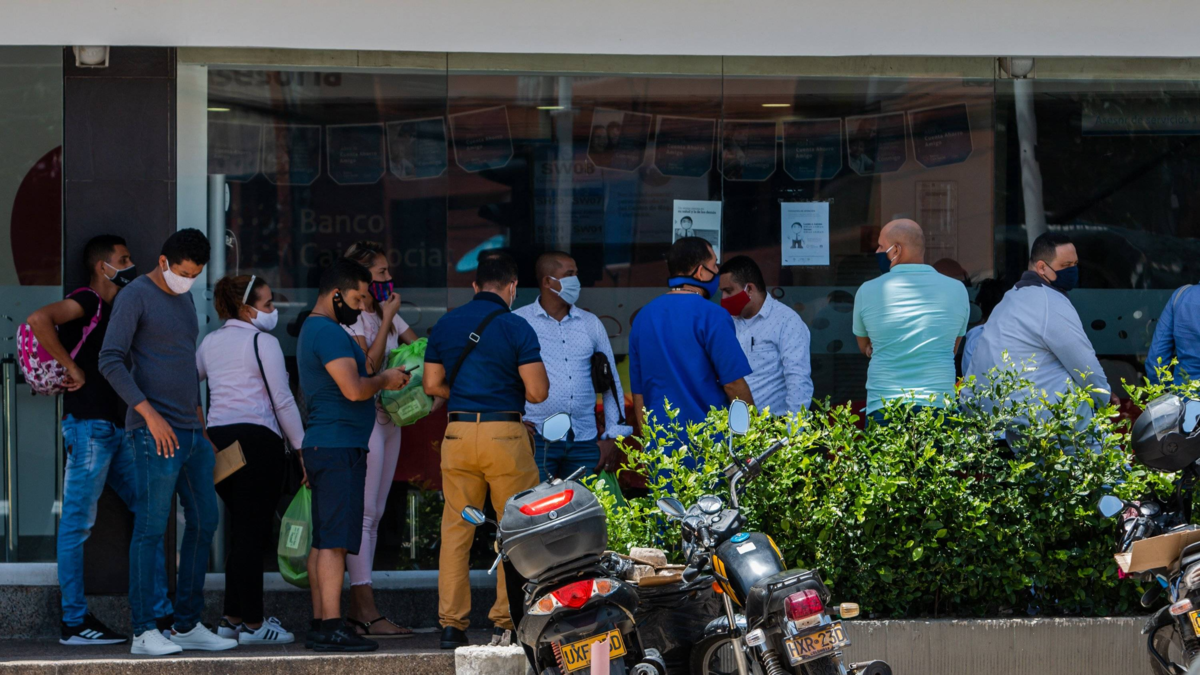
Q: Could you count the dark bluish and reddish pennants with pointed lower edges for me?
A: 11